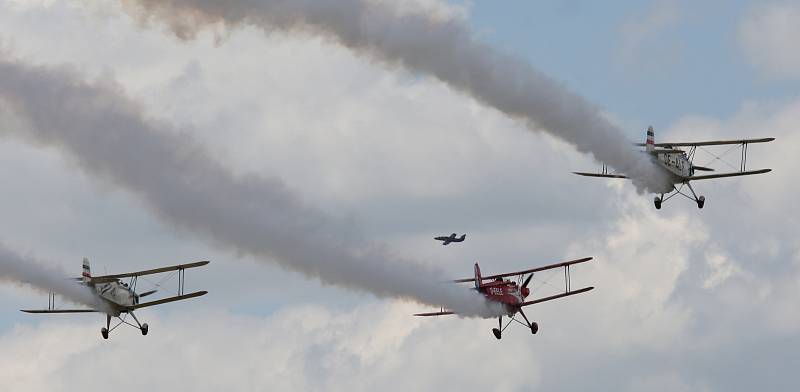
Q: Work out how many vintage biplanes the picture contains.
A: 3